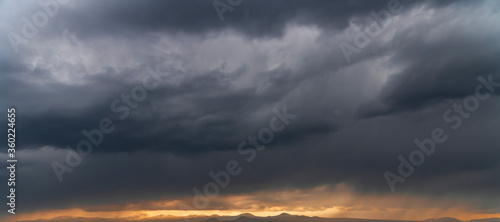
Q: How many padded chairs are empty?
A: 0